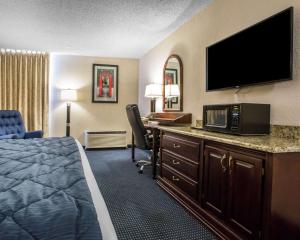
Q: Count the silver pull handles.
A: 5